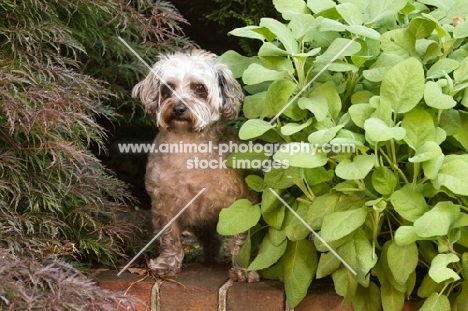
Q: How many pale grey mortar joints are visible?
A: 3